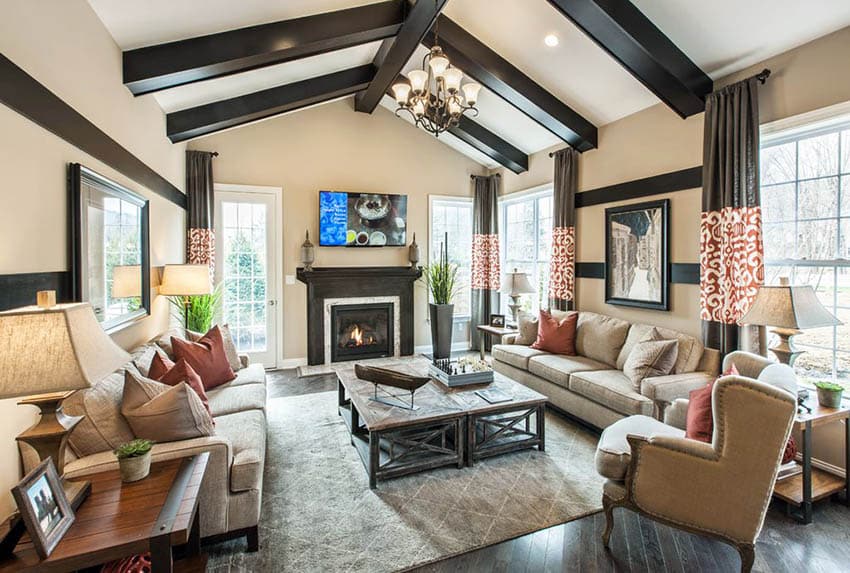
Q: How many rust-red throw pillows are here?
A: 4